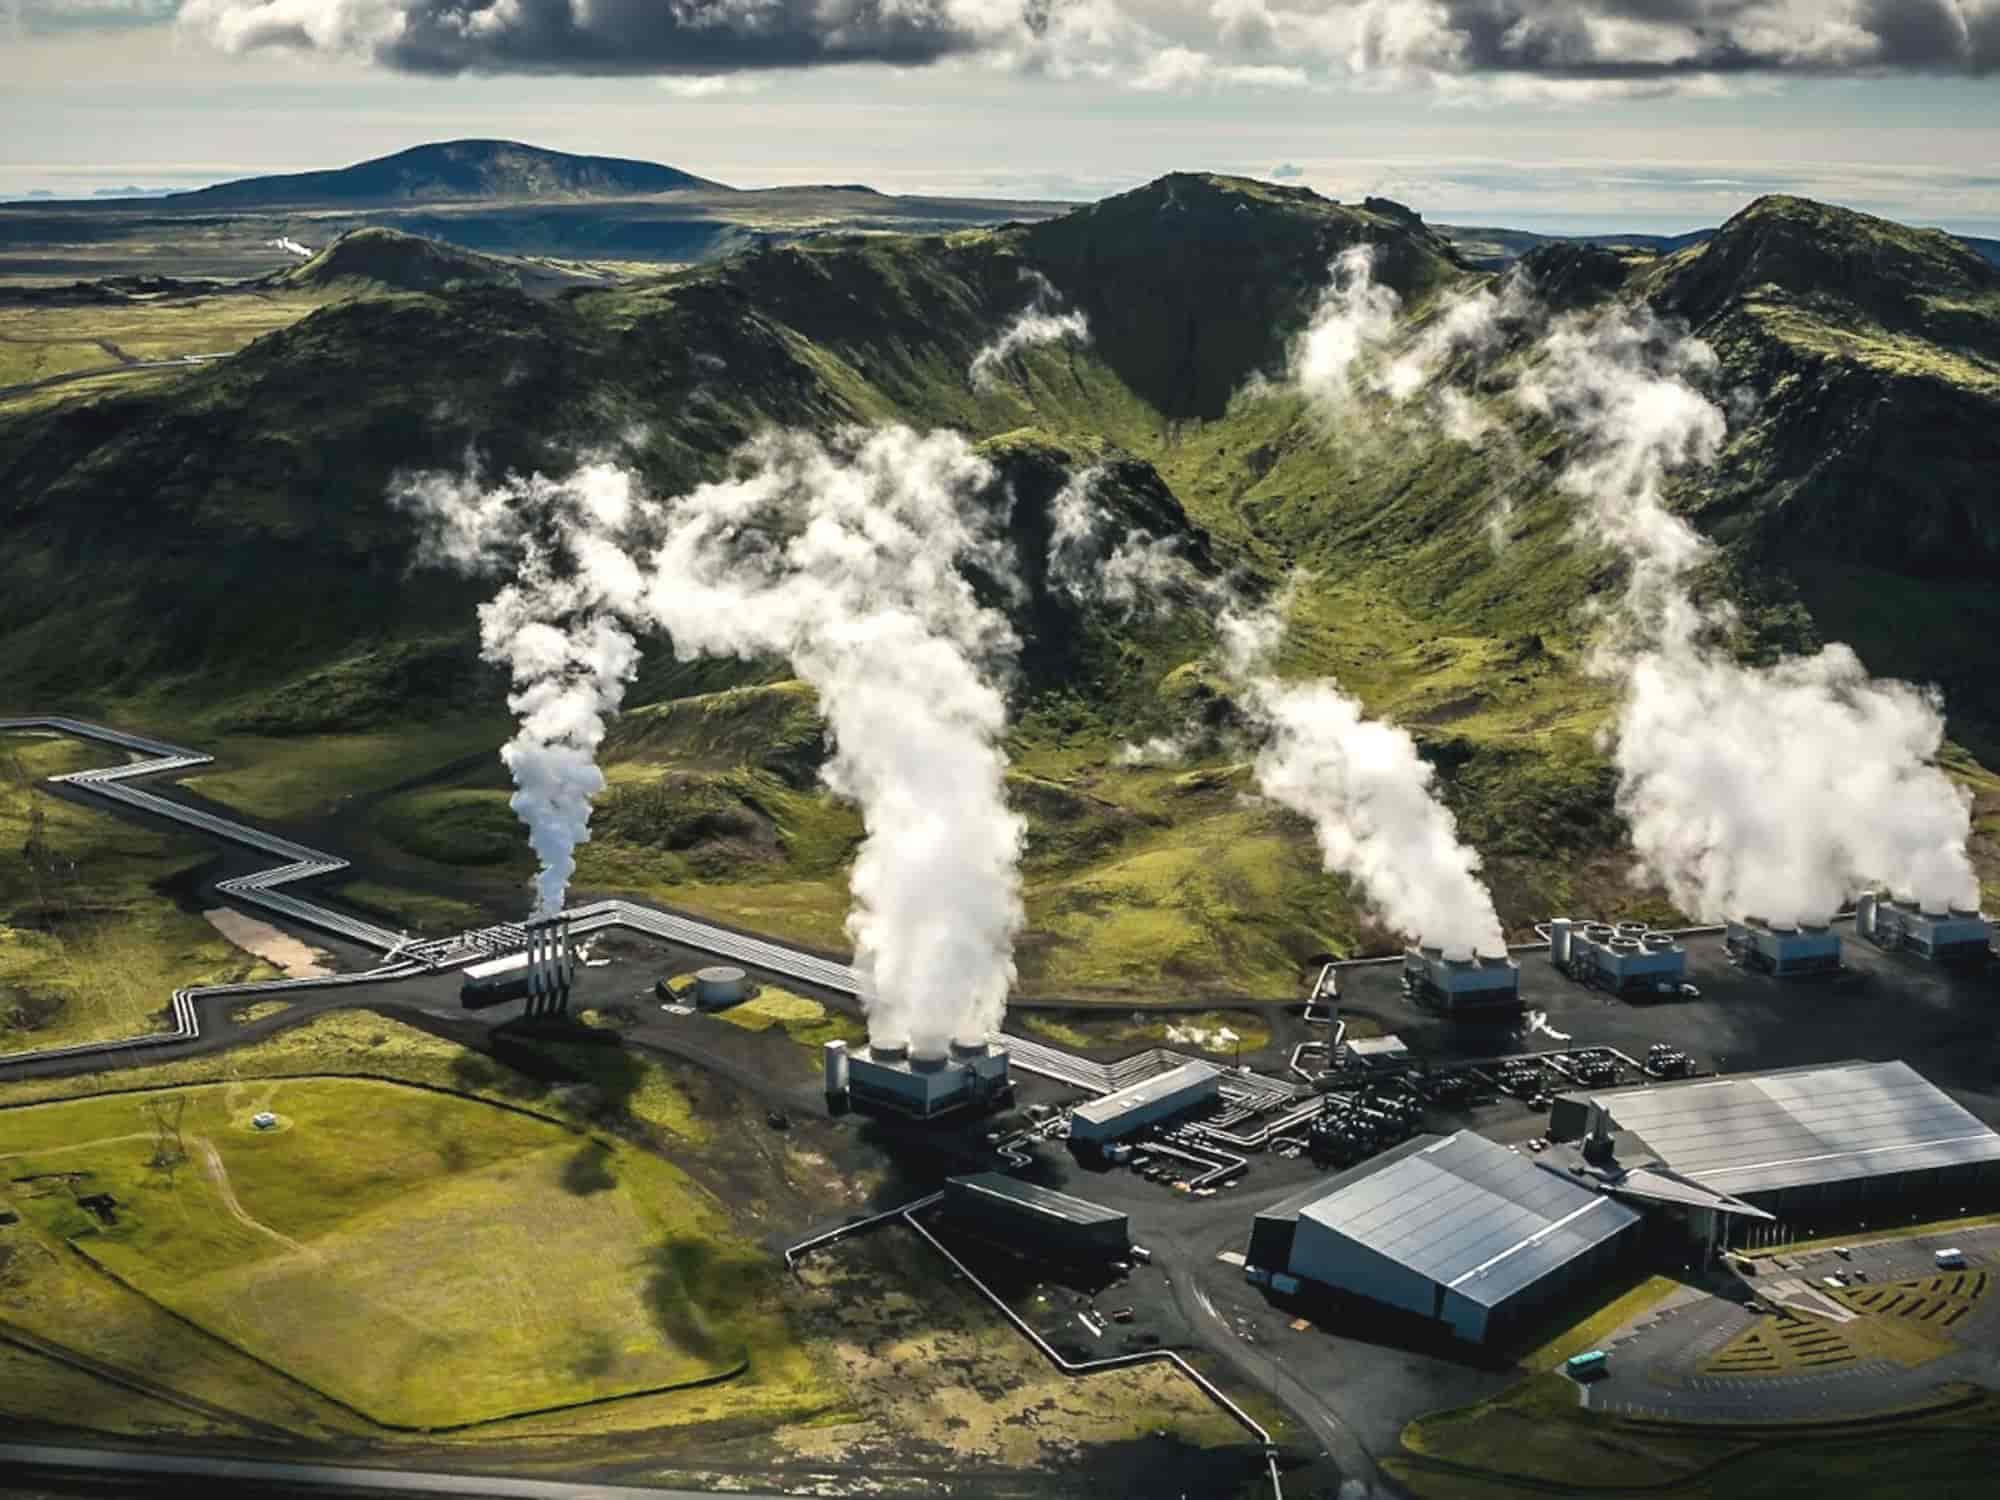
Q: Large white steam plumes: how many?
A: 4